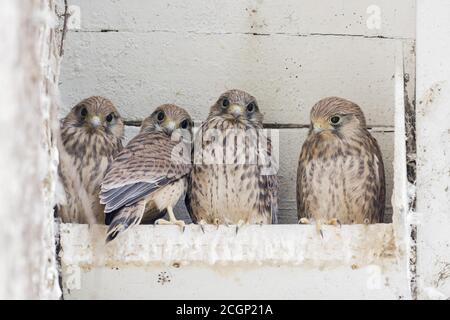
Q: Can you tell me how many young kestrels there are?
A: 4